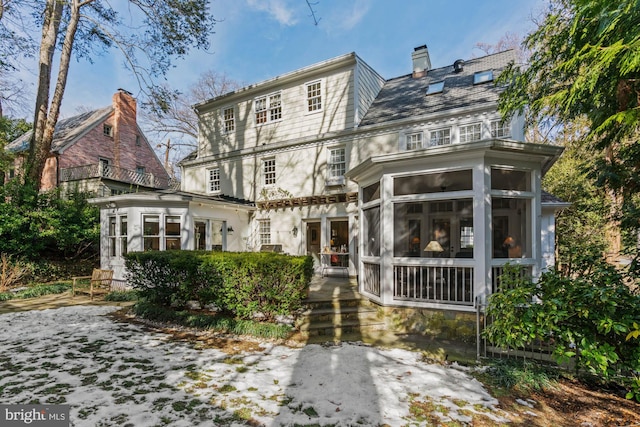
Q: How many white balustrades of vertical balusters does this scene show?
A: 3